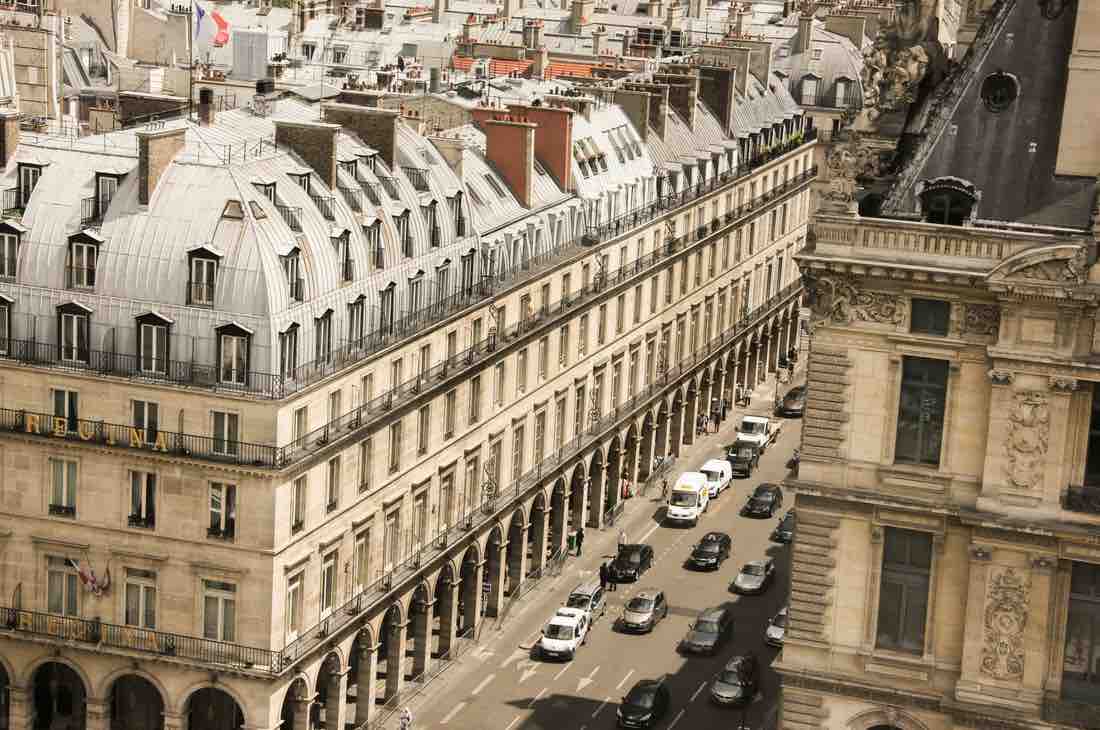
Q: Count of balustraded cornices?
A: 1